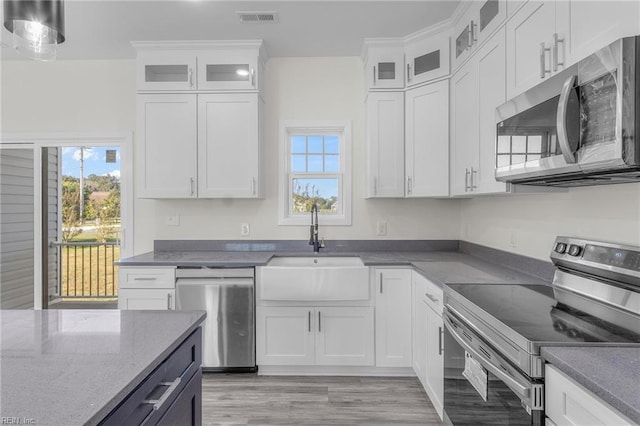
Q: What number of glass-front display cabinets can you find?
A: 6